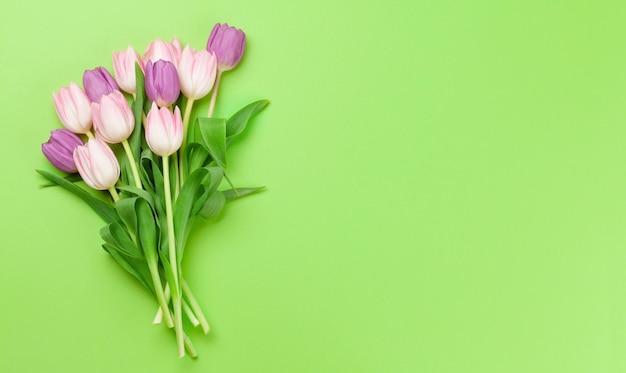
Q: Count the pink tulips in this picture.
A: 7